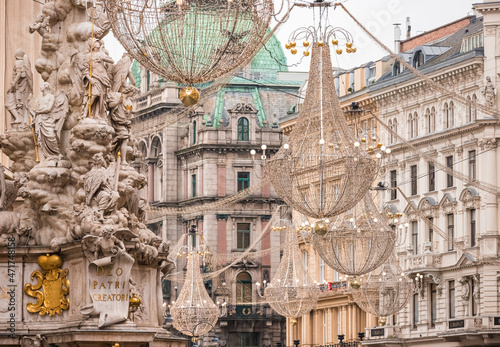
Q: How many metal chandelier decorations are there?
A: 6